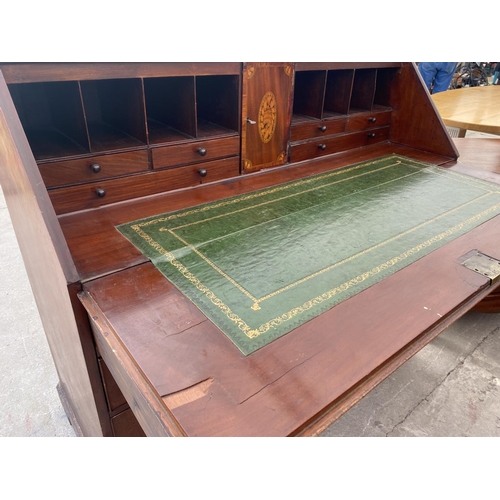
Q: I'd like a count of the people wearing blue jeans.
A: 1